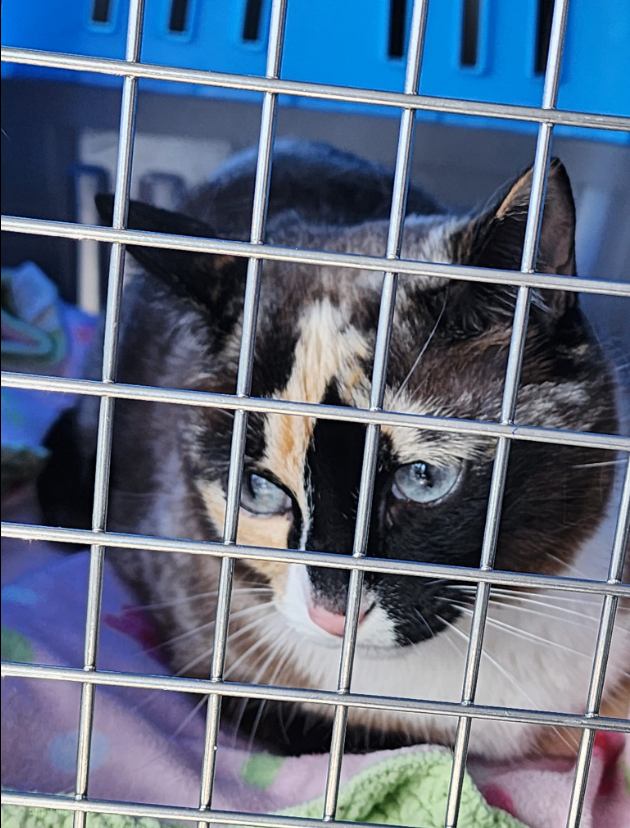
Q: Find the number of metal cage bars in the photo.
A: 11